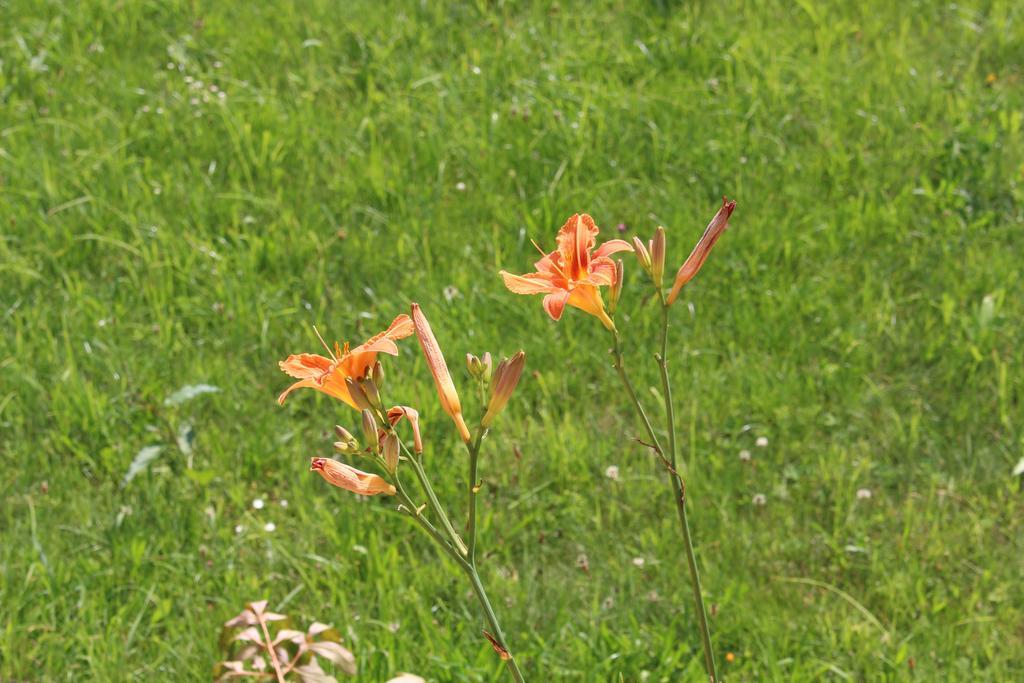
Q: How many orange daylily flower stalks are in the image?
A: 2